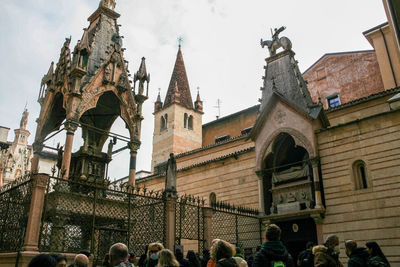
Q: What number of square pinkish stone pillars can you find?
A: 3